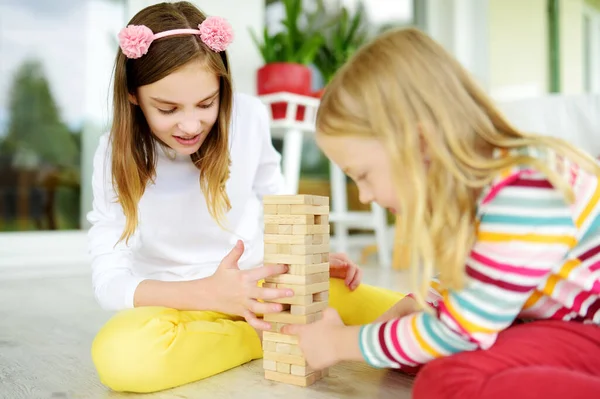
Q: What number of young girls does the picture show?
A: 2